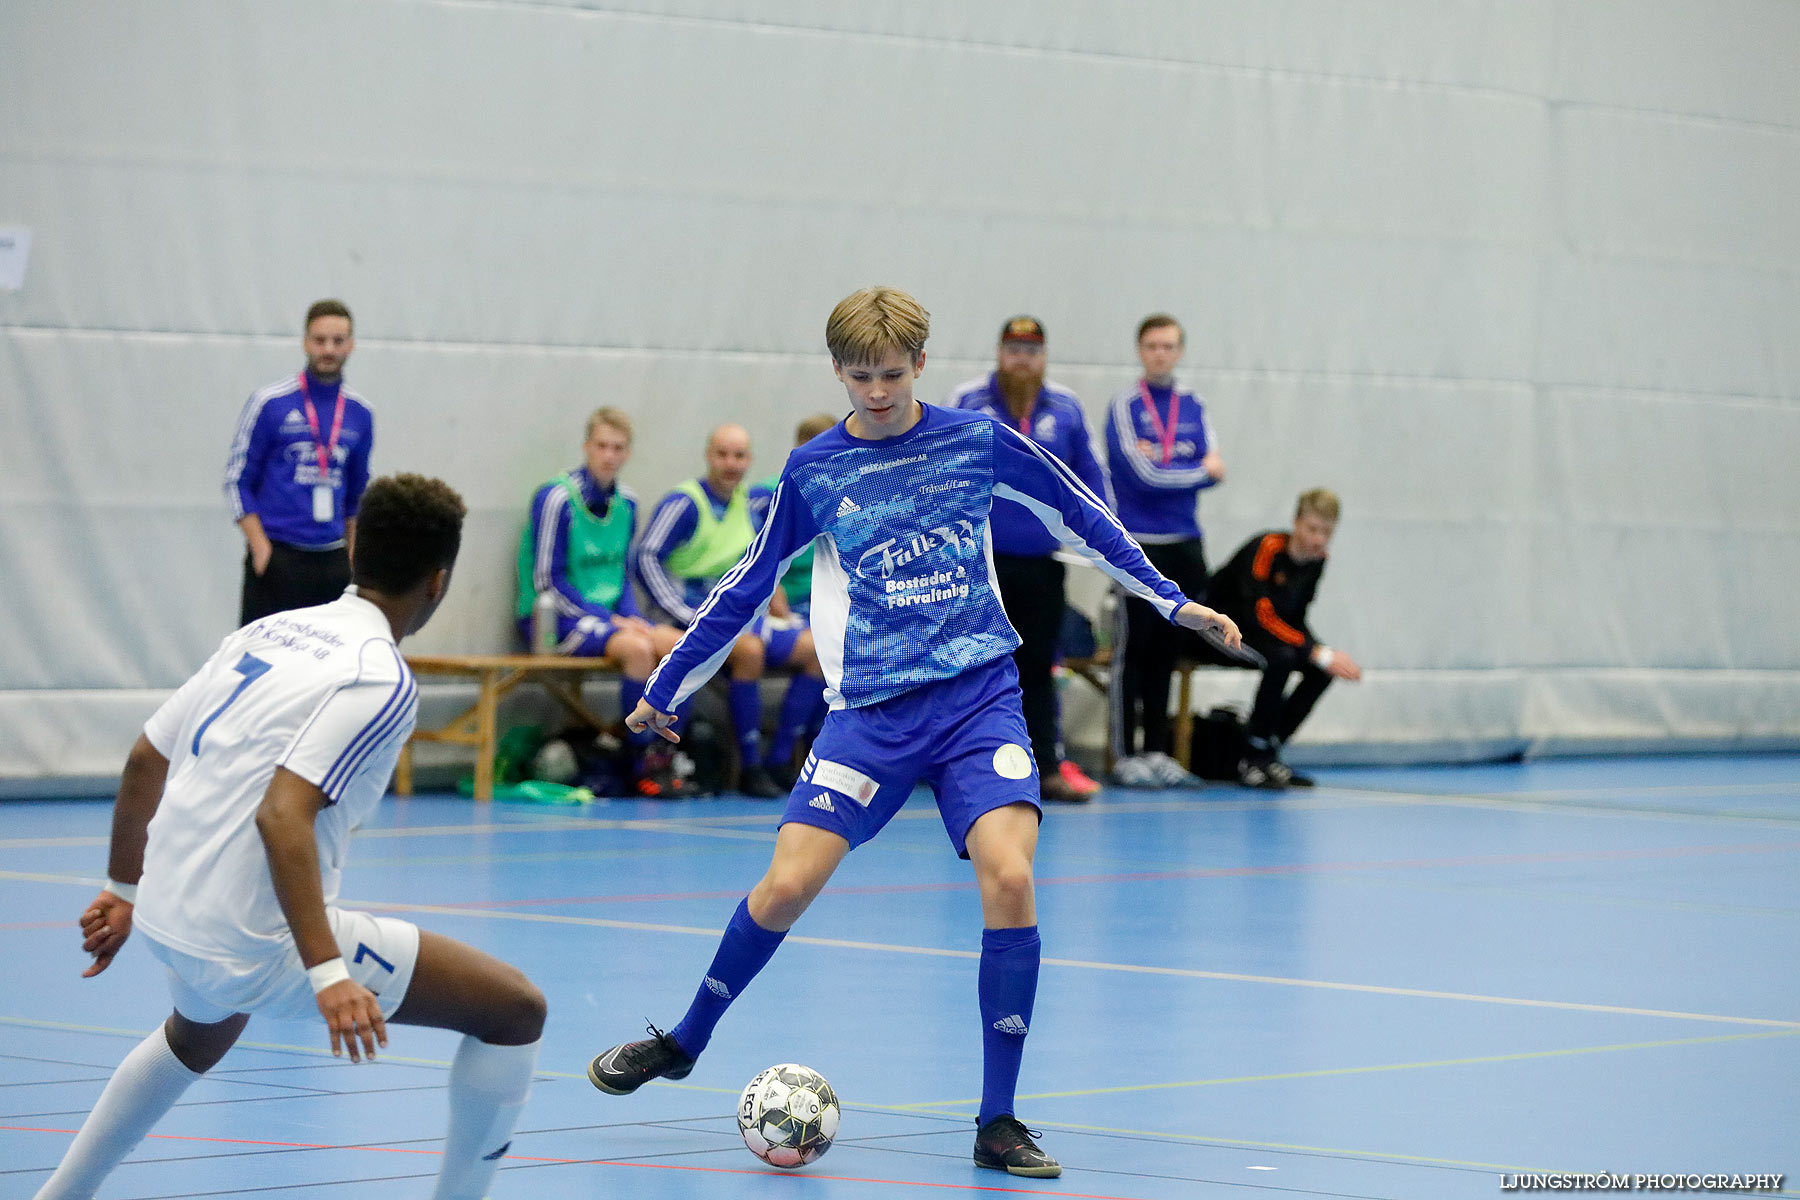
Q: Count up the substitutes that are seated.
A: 4